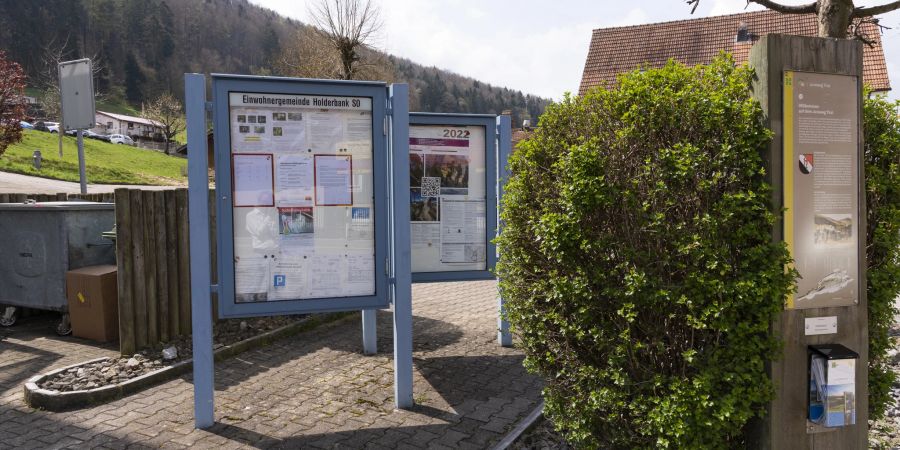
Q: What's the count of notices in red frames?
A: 2